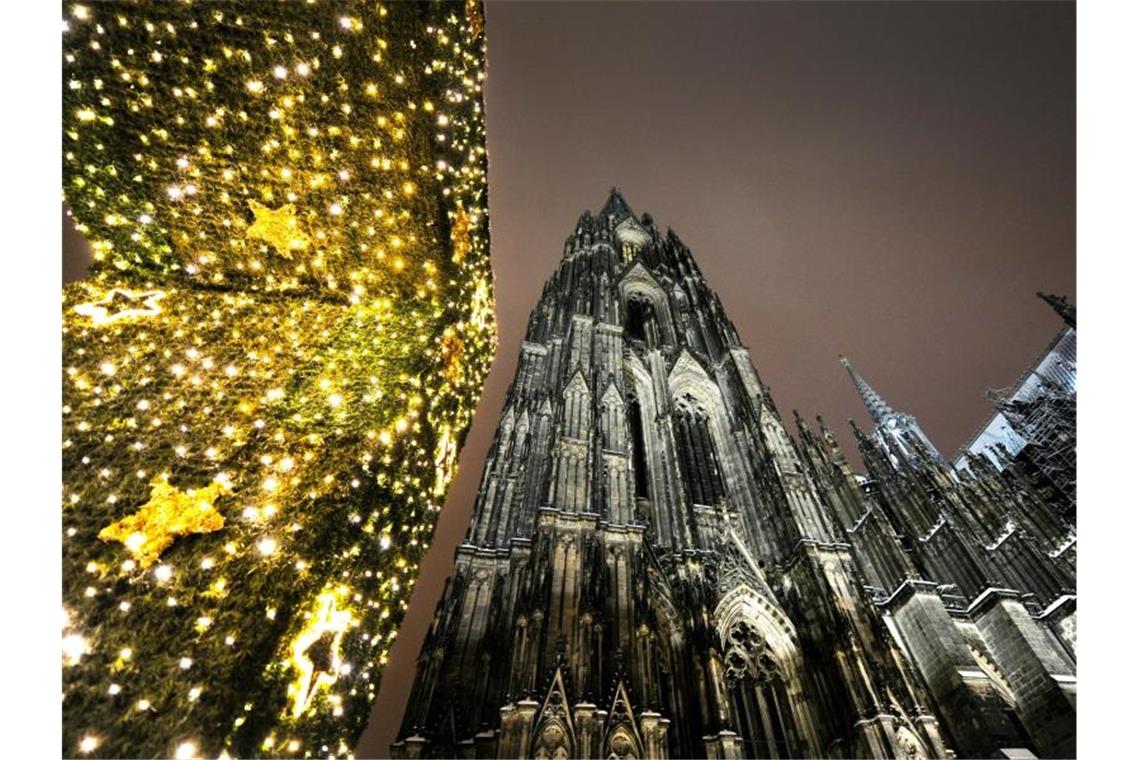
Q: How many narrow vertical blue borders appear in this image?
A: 0